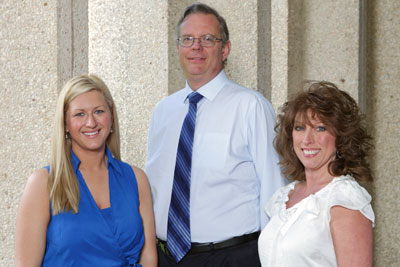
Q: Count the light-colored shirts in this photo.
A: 2